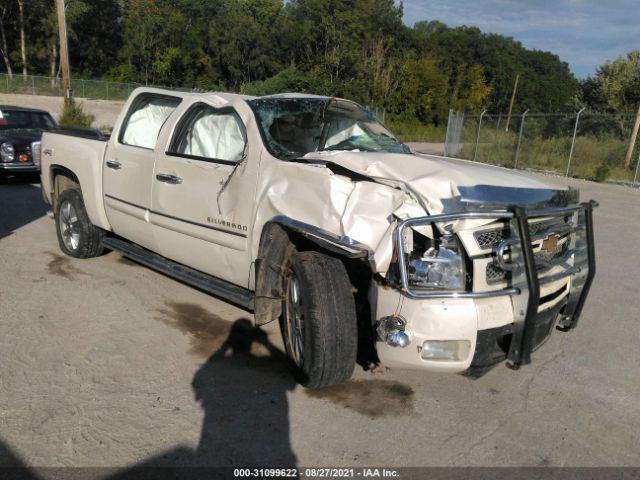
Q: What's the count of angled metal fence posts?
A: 3